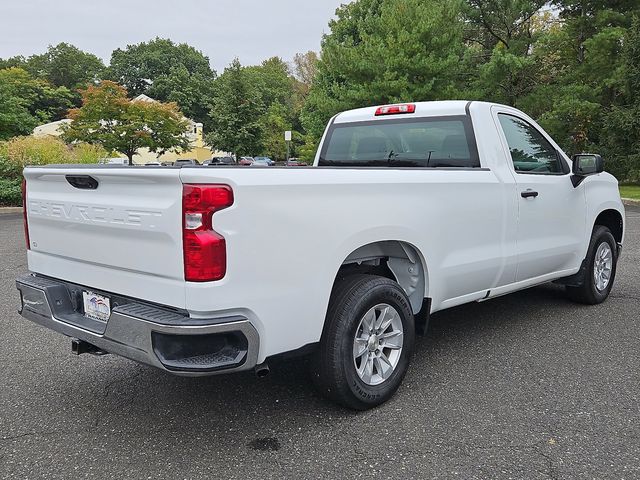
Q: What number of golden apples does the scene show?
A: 0